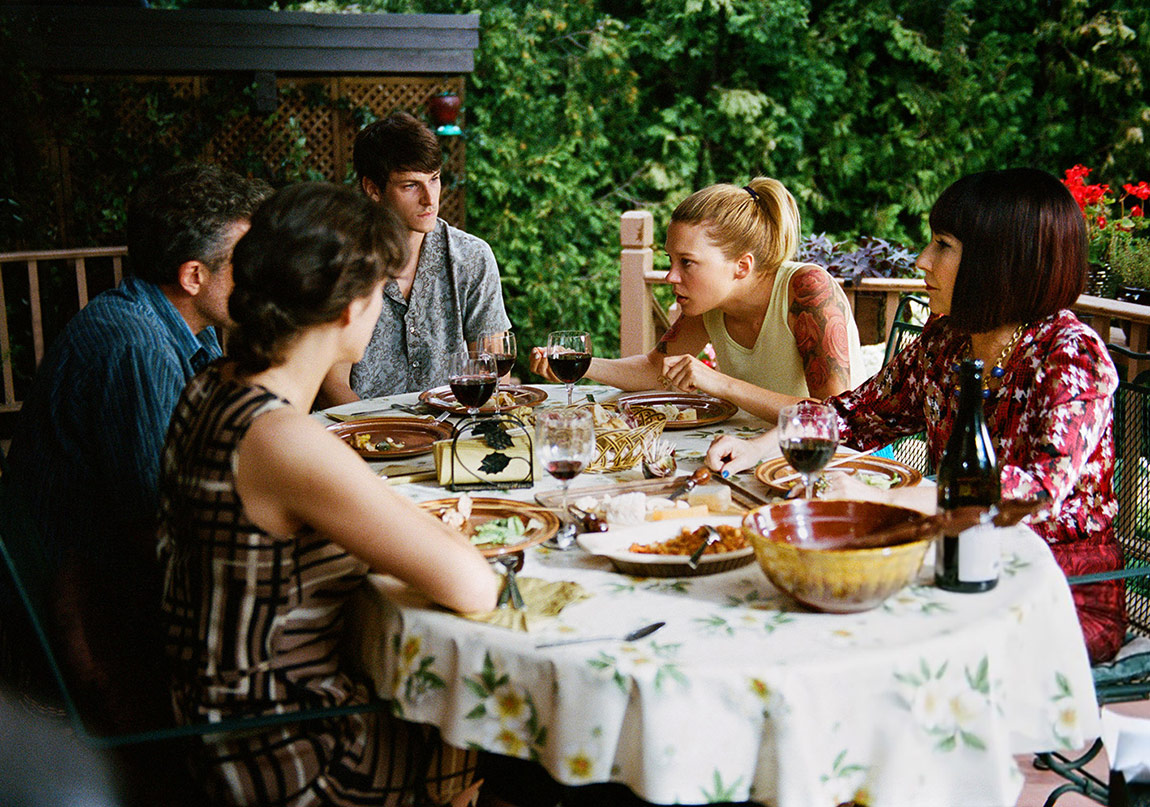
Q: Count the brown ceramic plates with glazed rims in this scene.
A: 5